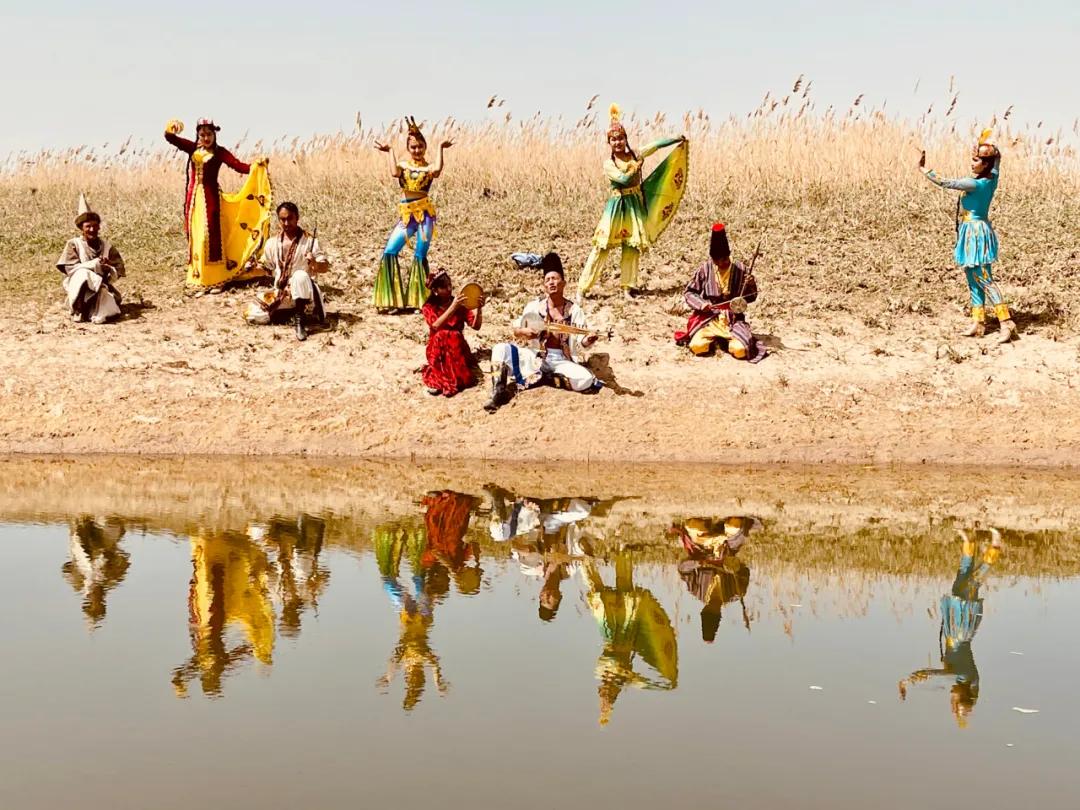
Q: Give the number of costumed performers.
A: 9